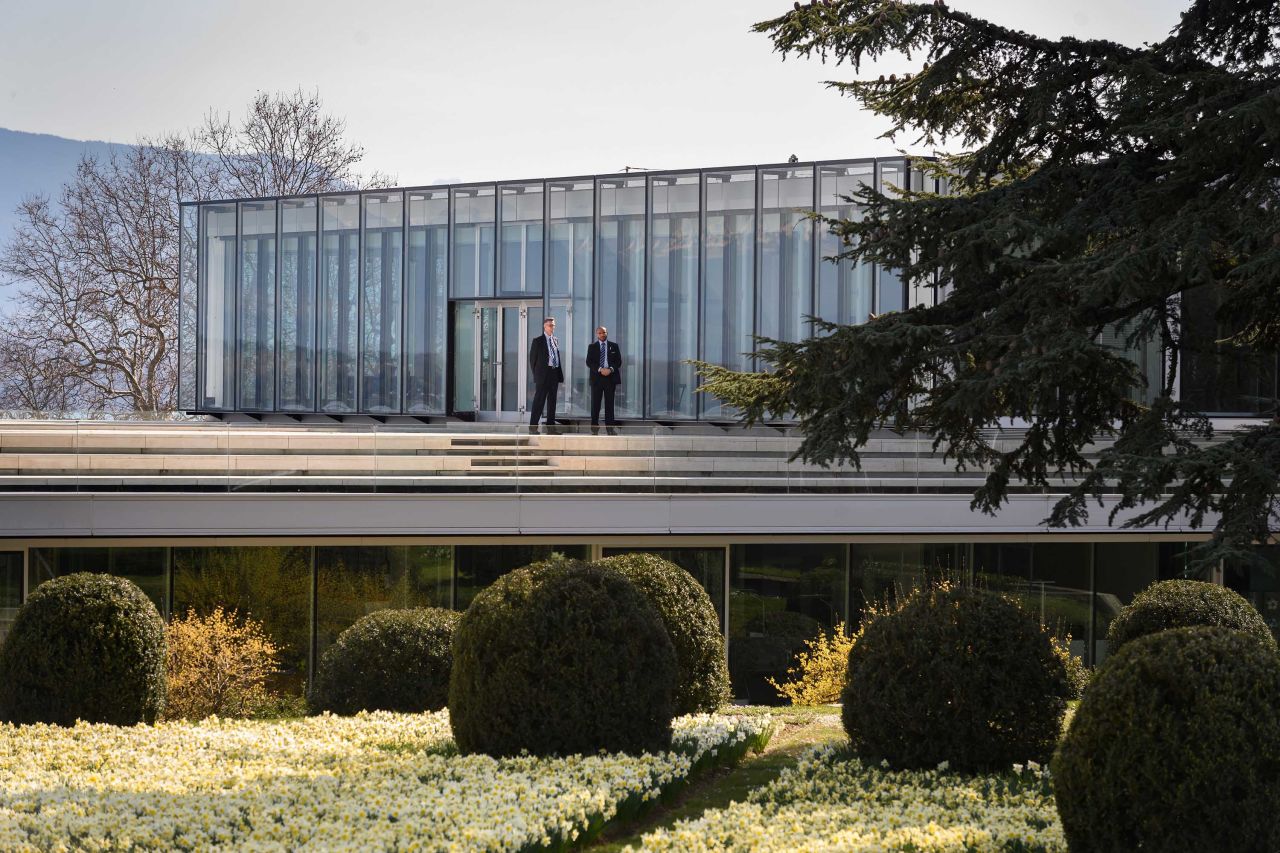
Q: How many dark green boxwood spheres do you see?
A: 7